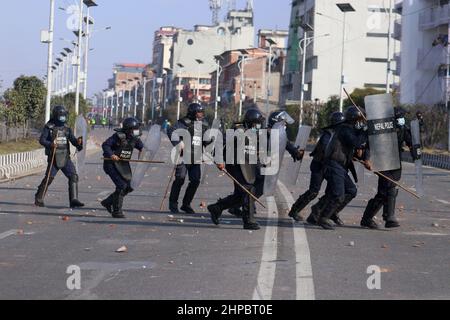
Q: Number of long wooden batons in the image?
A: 6